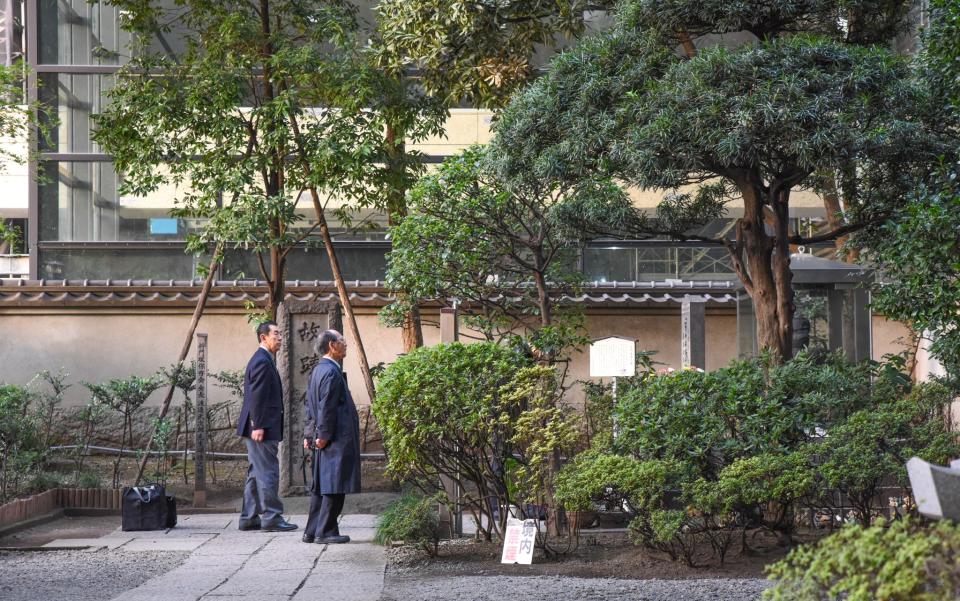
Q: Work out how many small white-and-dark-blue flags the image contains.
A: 0